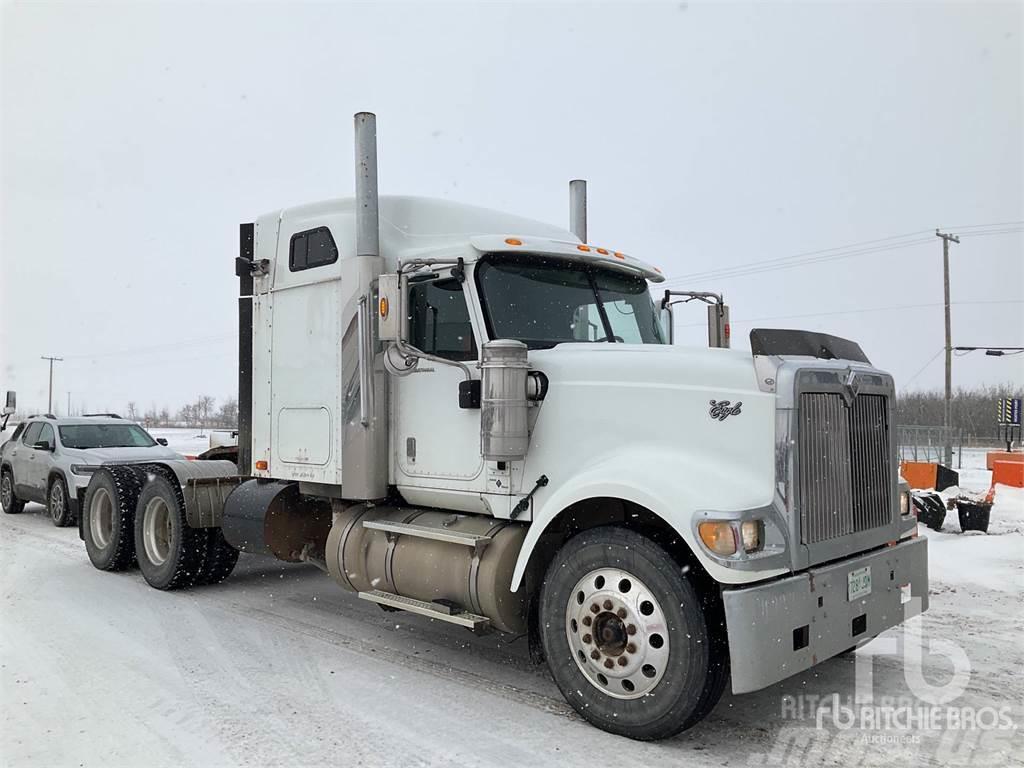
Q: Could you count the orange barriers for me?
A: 3